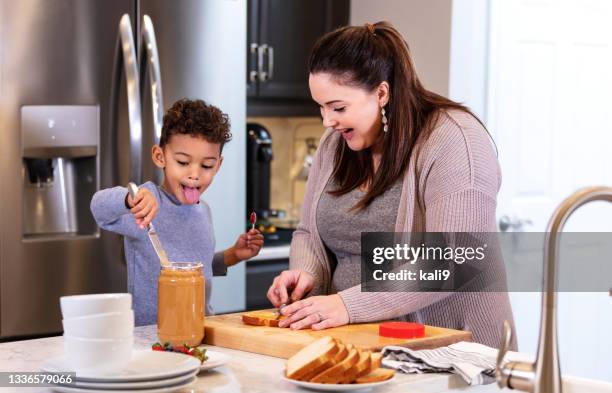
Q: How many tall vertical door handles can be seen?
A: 2